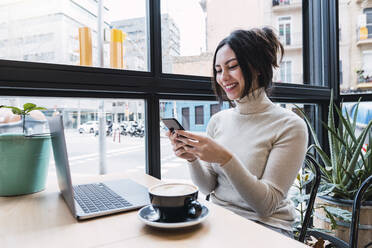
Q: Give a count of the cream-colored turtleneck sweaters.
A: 1